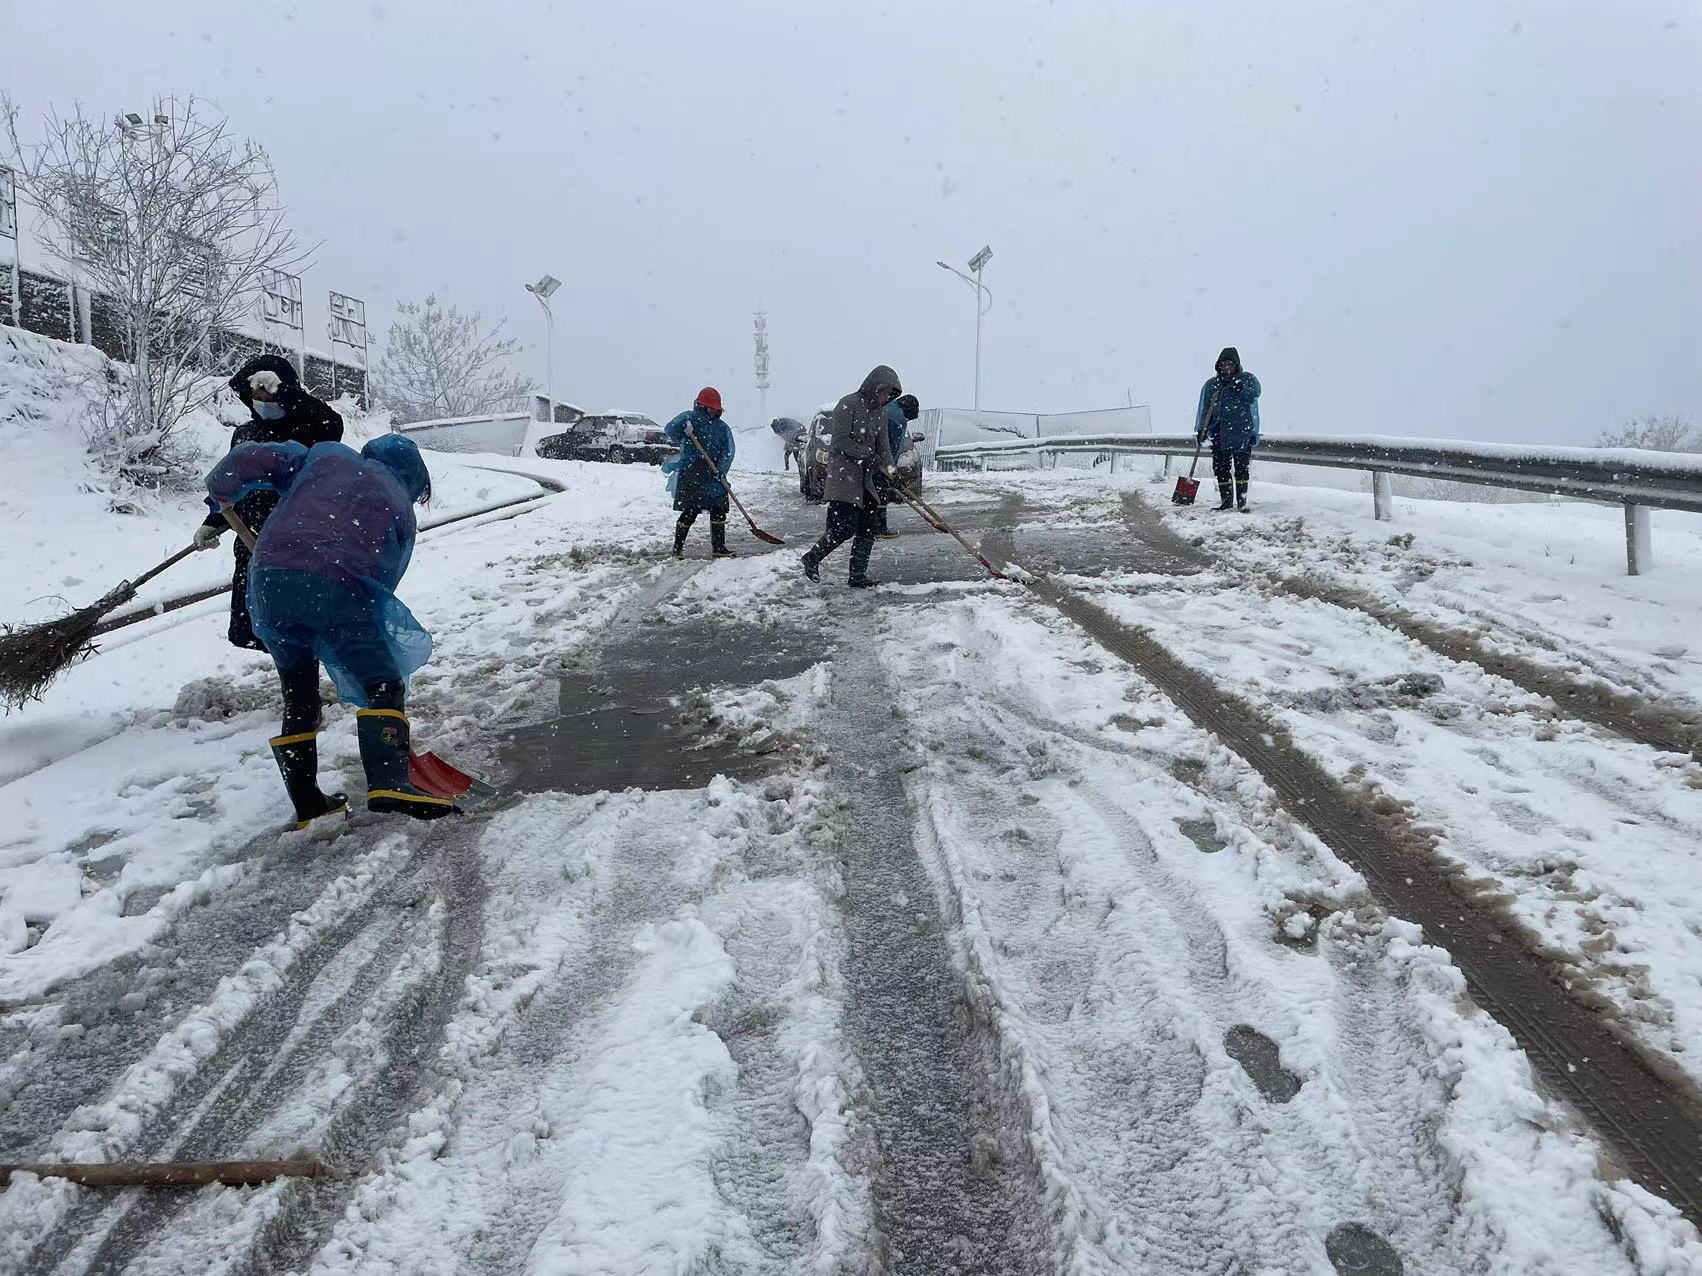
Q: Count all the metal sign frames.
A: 5